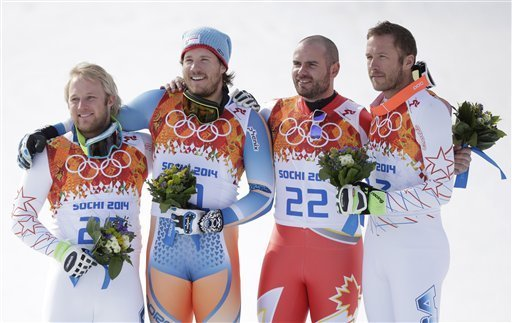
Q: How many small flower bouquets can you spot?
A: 4